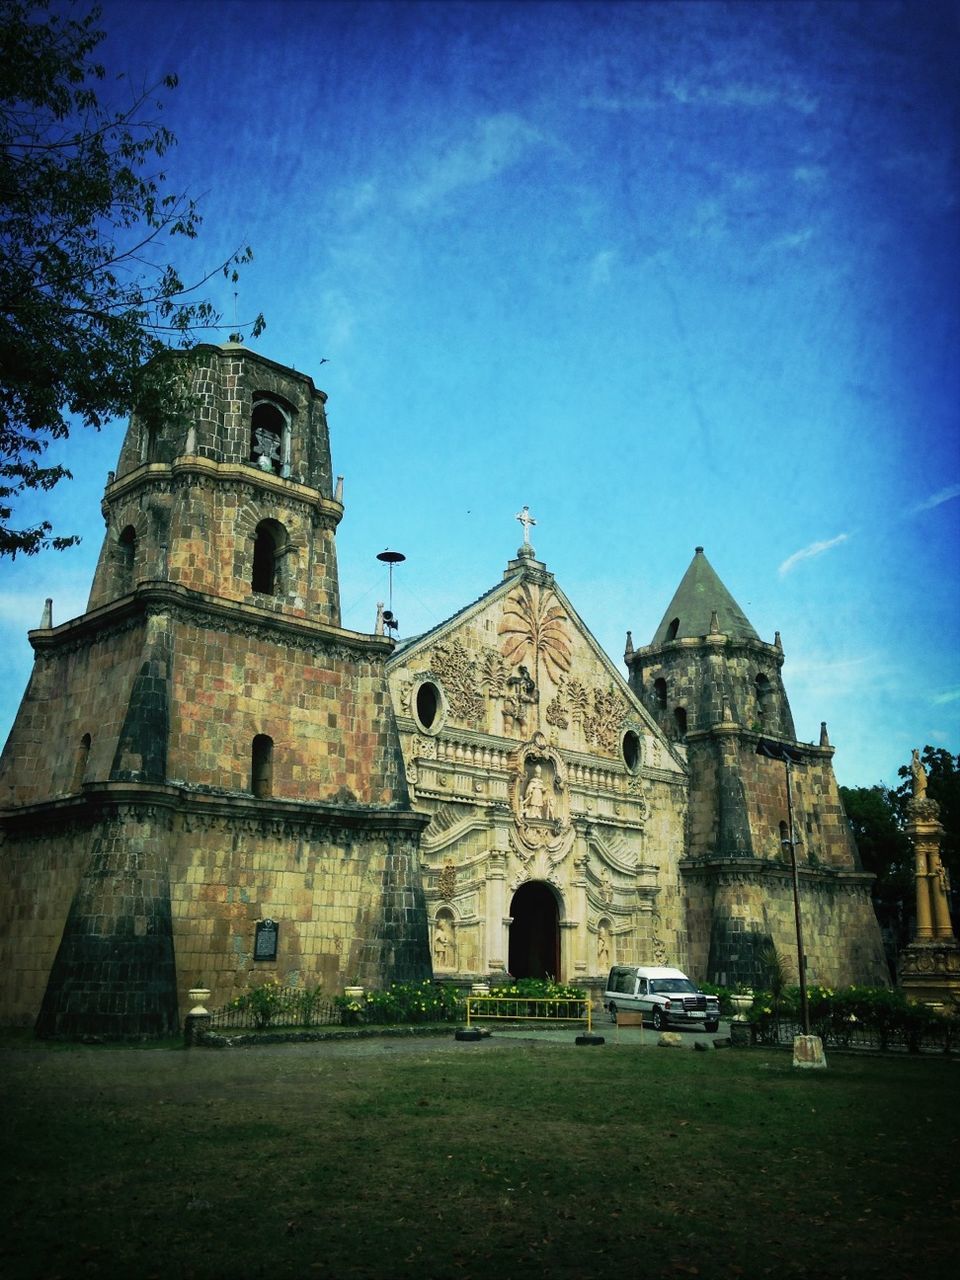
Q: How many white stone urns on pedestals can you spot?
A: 4